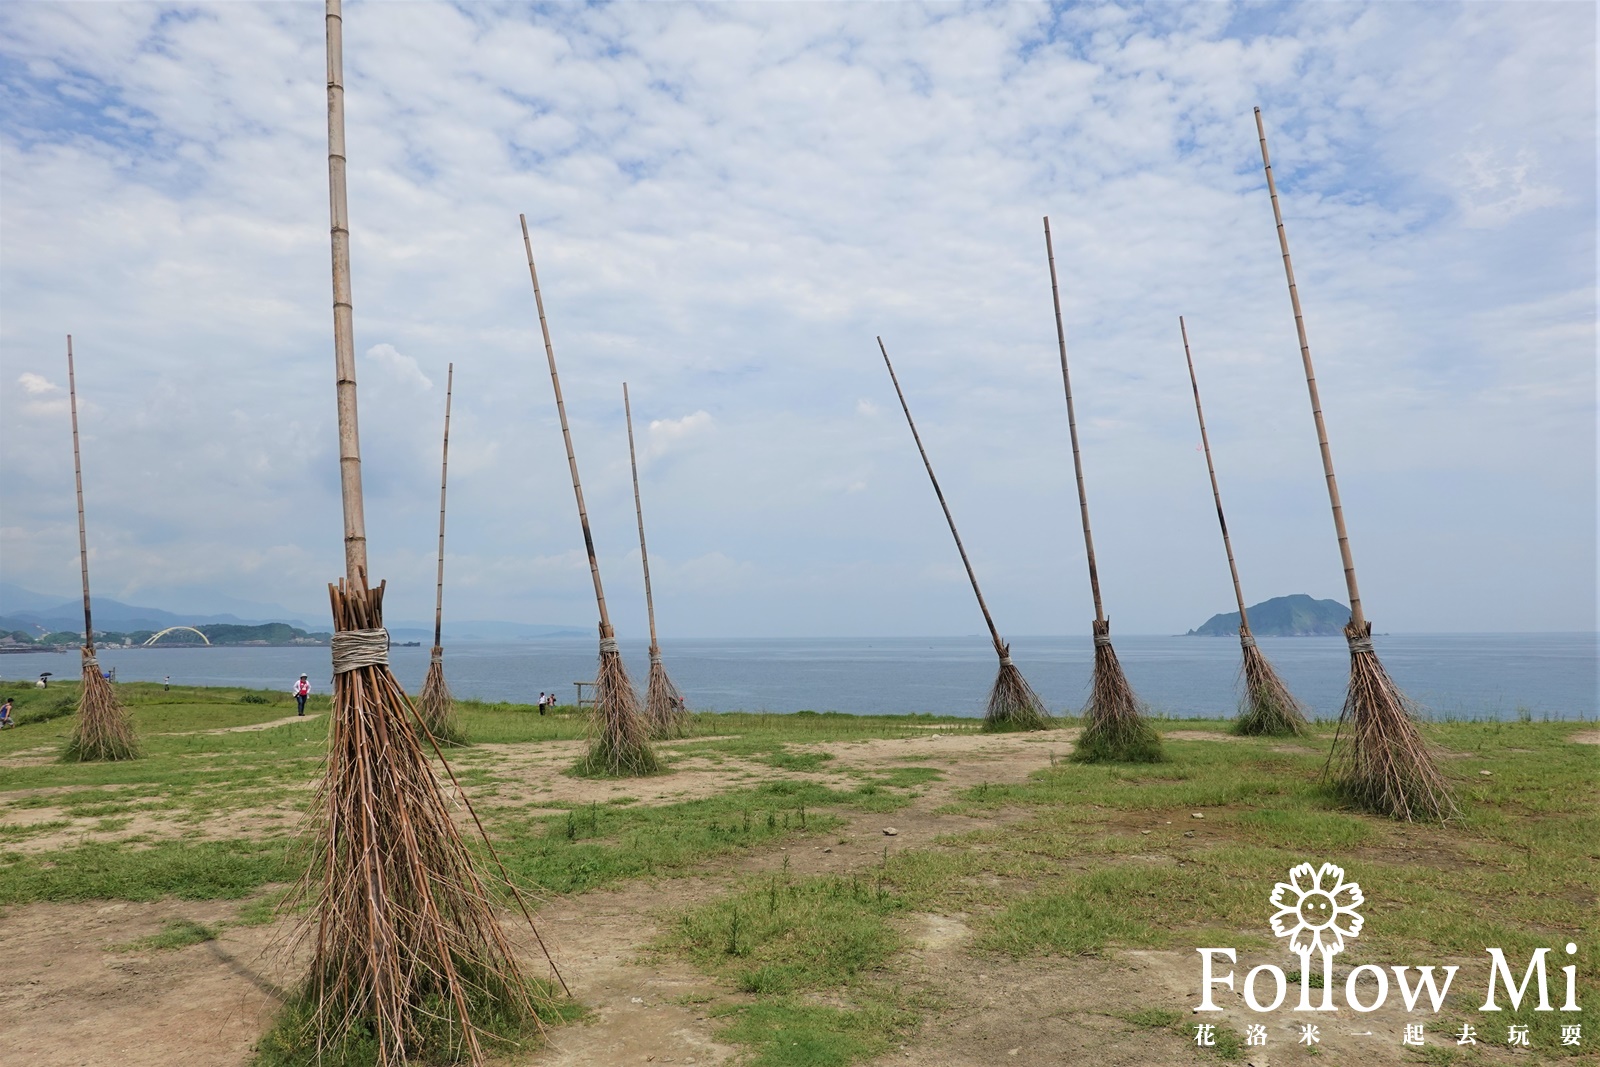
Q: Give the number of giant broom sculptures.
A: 9